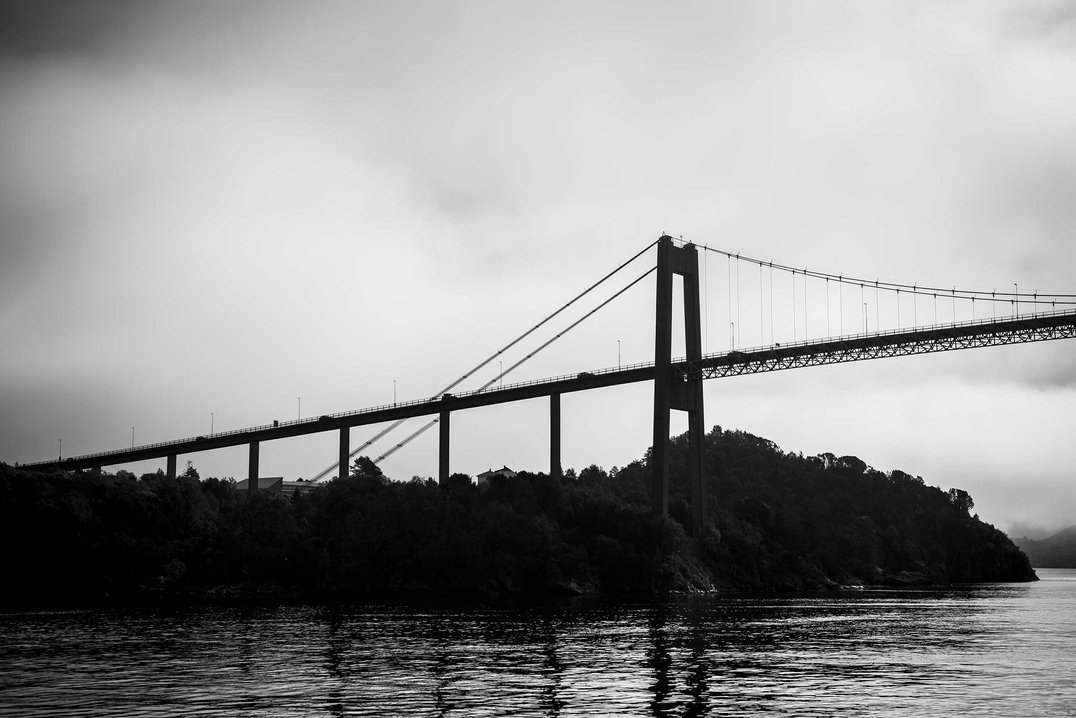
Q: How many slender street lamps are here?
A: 10